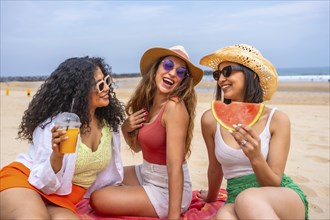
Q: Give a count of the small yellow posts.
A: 2